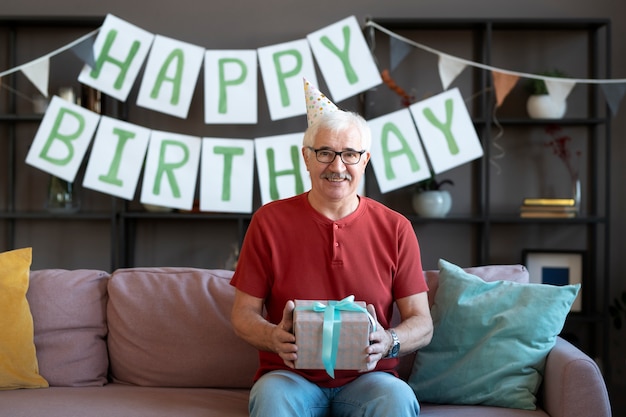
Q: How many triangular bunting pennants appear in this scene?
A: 7